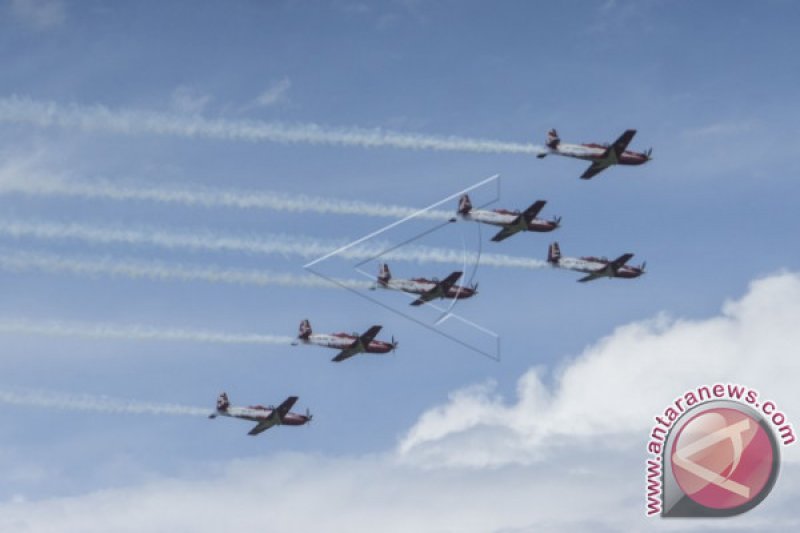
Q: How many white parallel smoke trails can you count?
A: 6